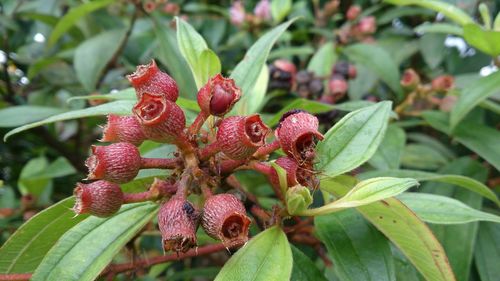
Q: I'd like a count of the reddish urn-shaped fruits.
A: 11